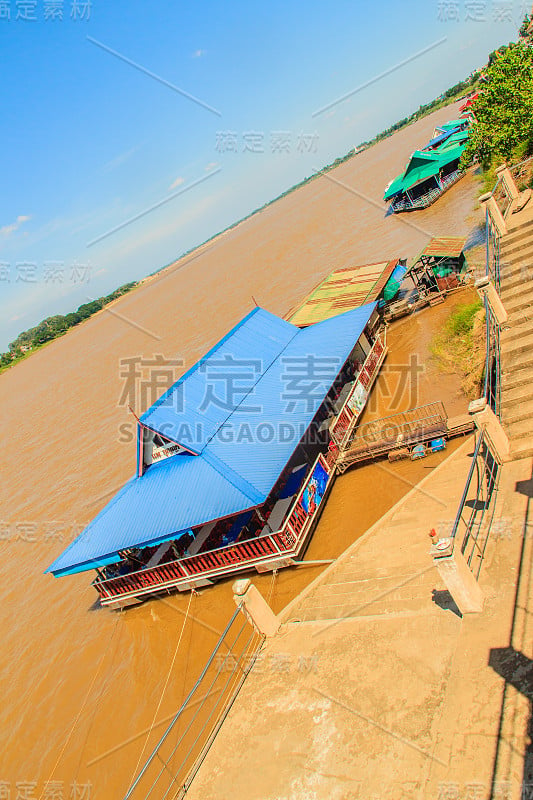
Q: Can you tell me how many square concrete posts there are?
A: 6